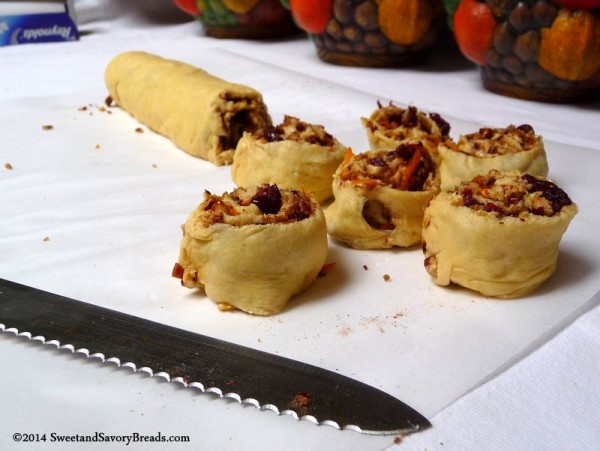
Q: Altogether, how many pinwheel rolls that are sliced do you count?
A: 6